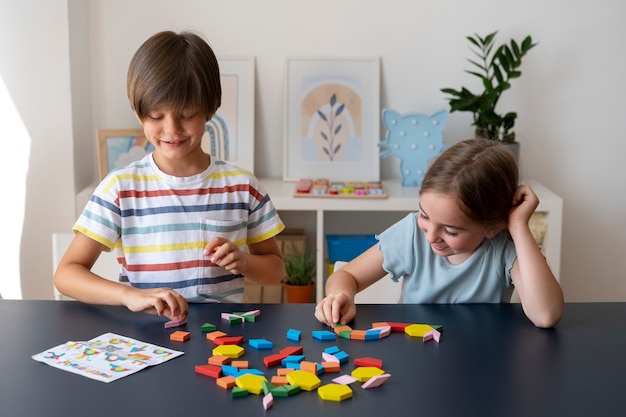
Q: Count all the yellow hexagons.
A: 6